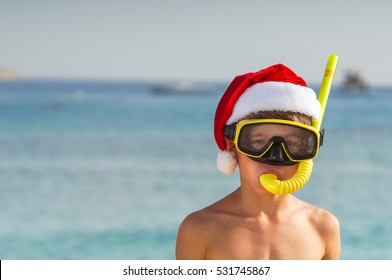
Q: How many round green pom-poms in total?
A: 0